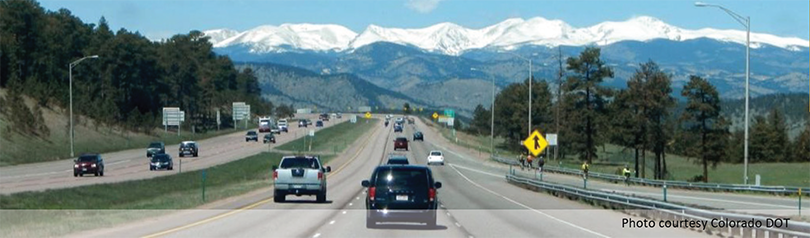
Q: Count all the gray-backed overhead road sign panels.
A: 2